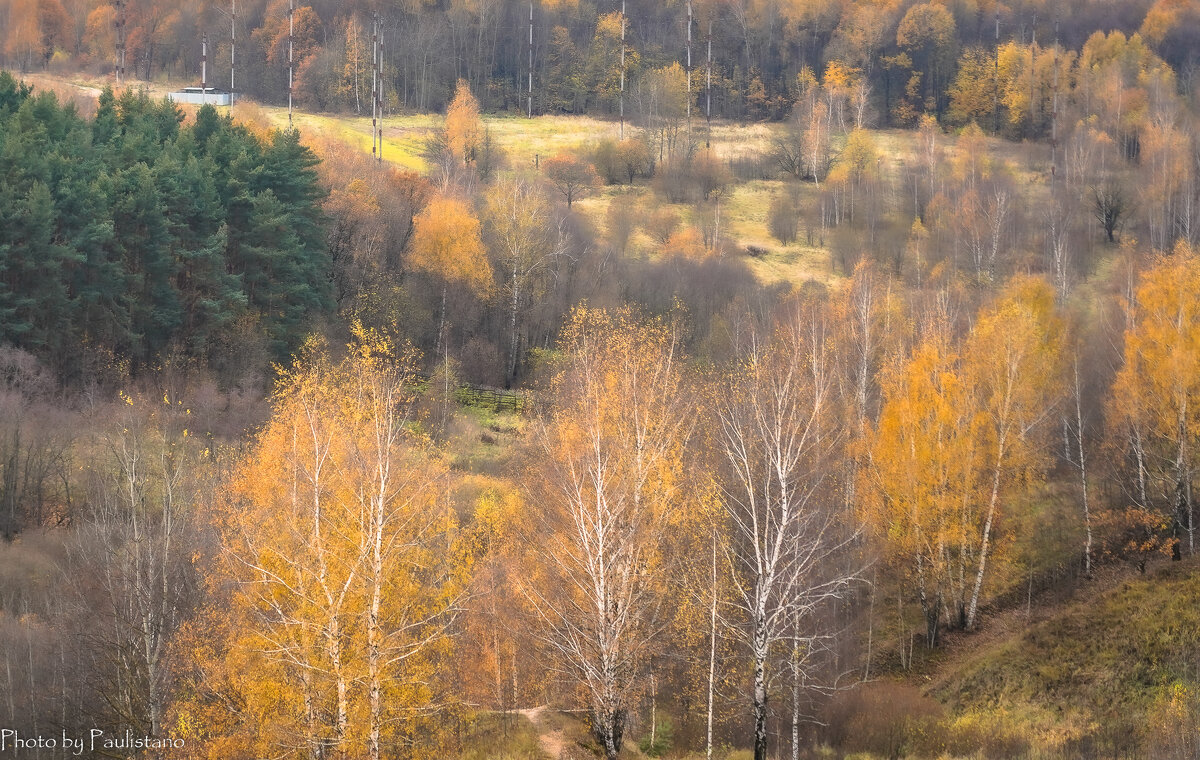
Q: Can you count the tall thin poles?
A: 14